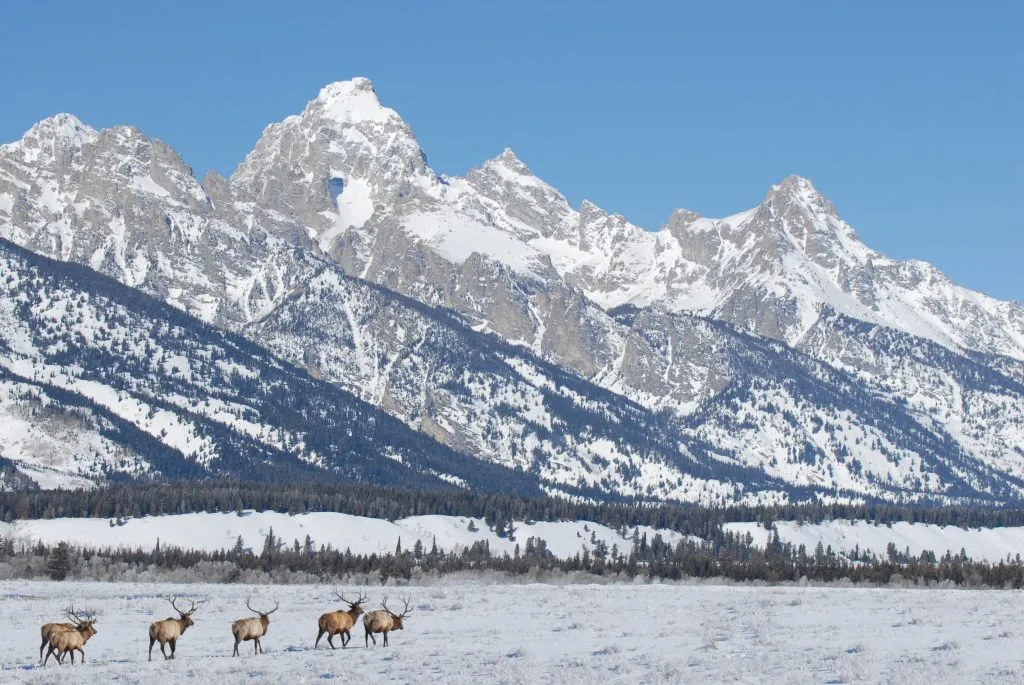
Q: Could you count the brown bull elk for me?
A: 6